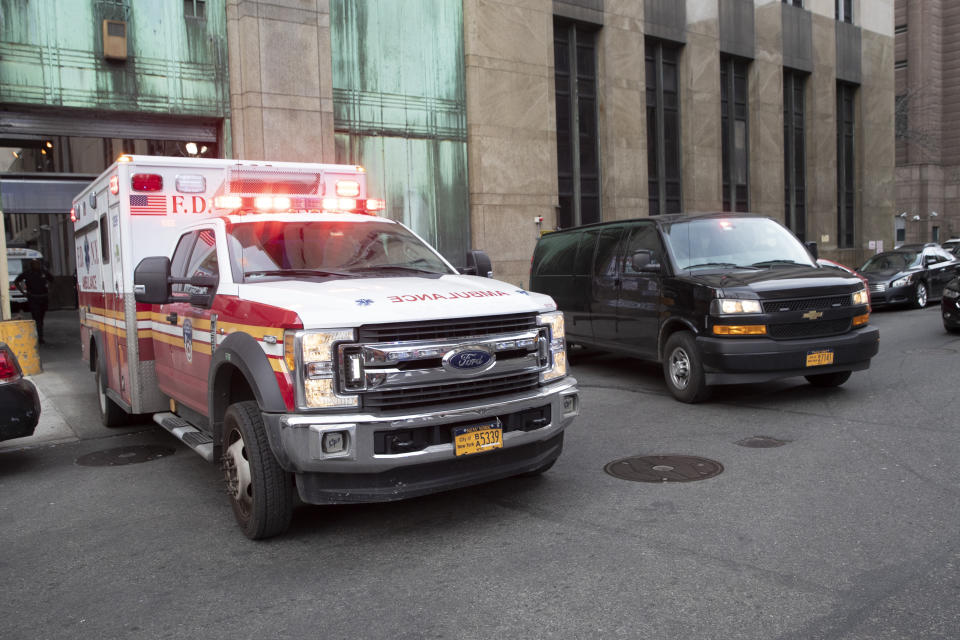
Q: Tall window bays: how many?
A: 5